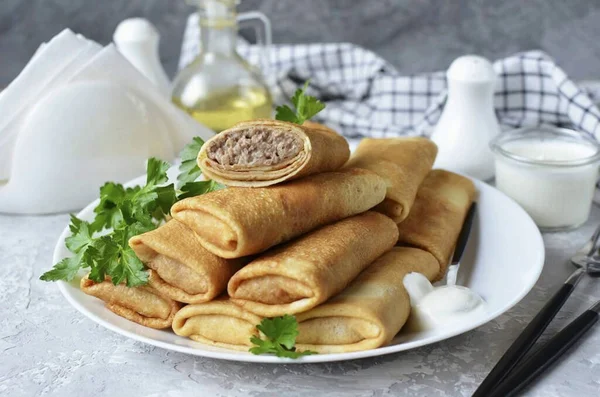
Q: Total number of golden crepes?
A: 9